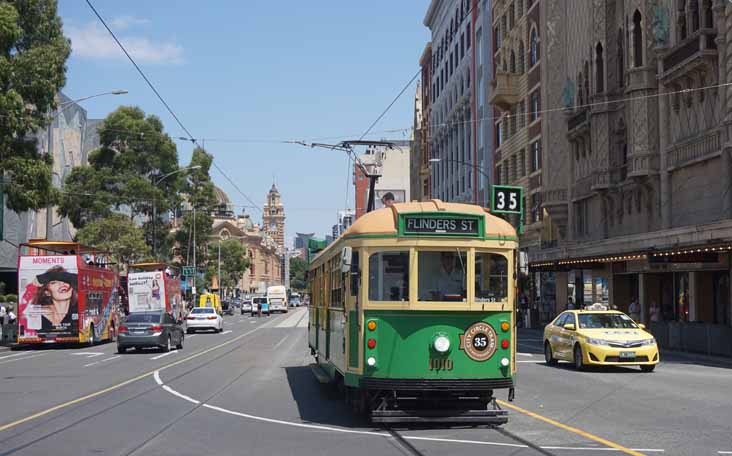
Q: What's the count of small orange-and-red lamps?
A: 4